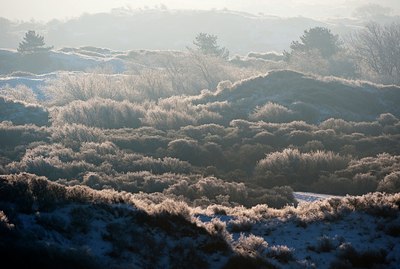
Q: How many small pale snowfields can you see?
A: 1